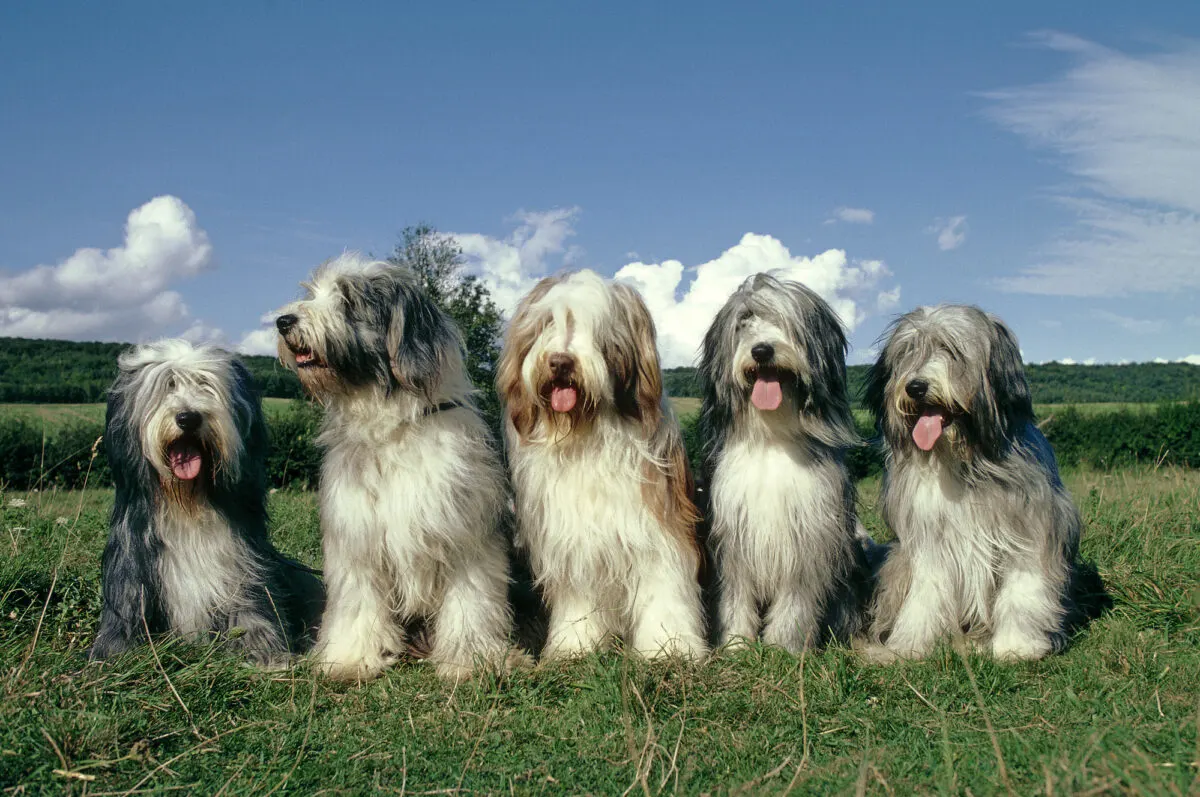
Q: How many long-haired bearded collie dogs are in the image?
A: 5